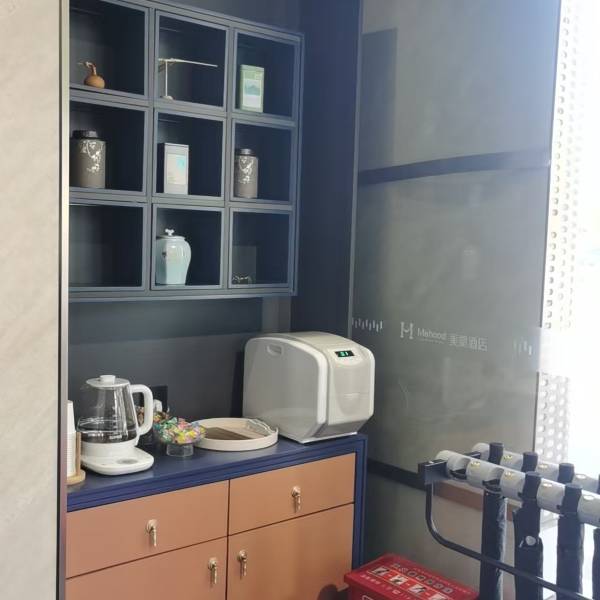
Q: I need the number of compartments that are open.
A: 9